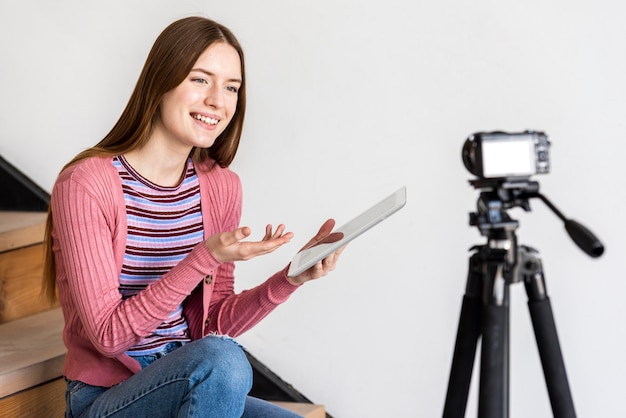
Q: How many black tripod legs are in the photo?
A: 3